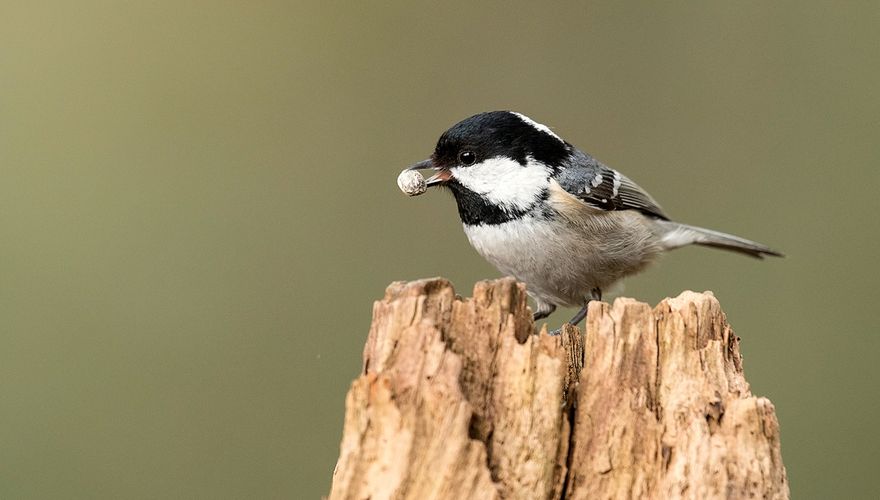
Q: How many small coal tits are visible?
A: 1